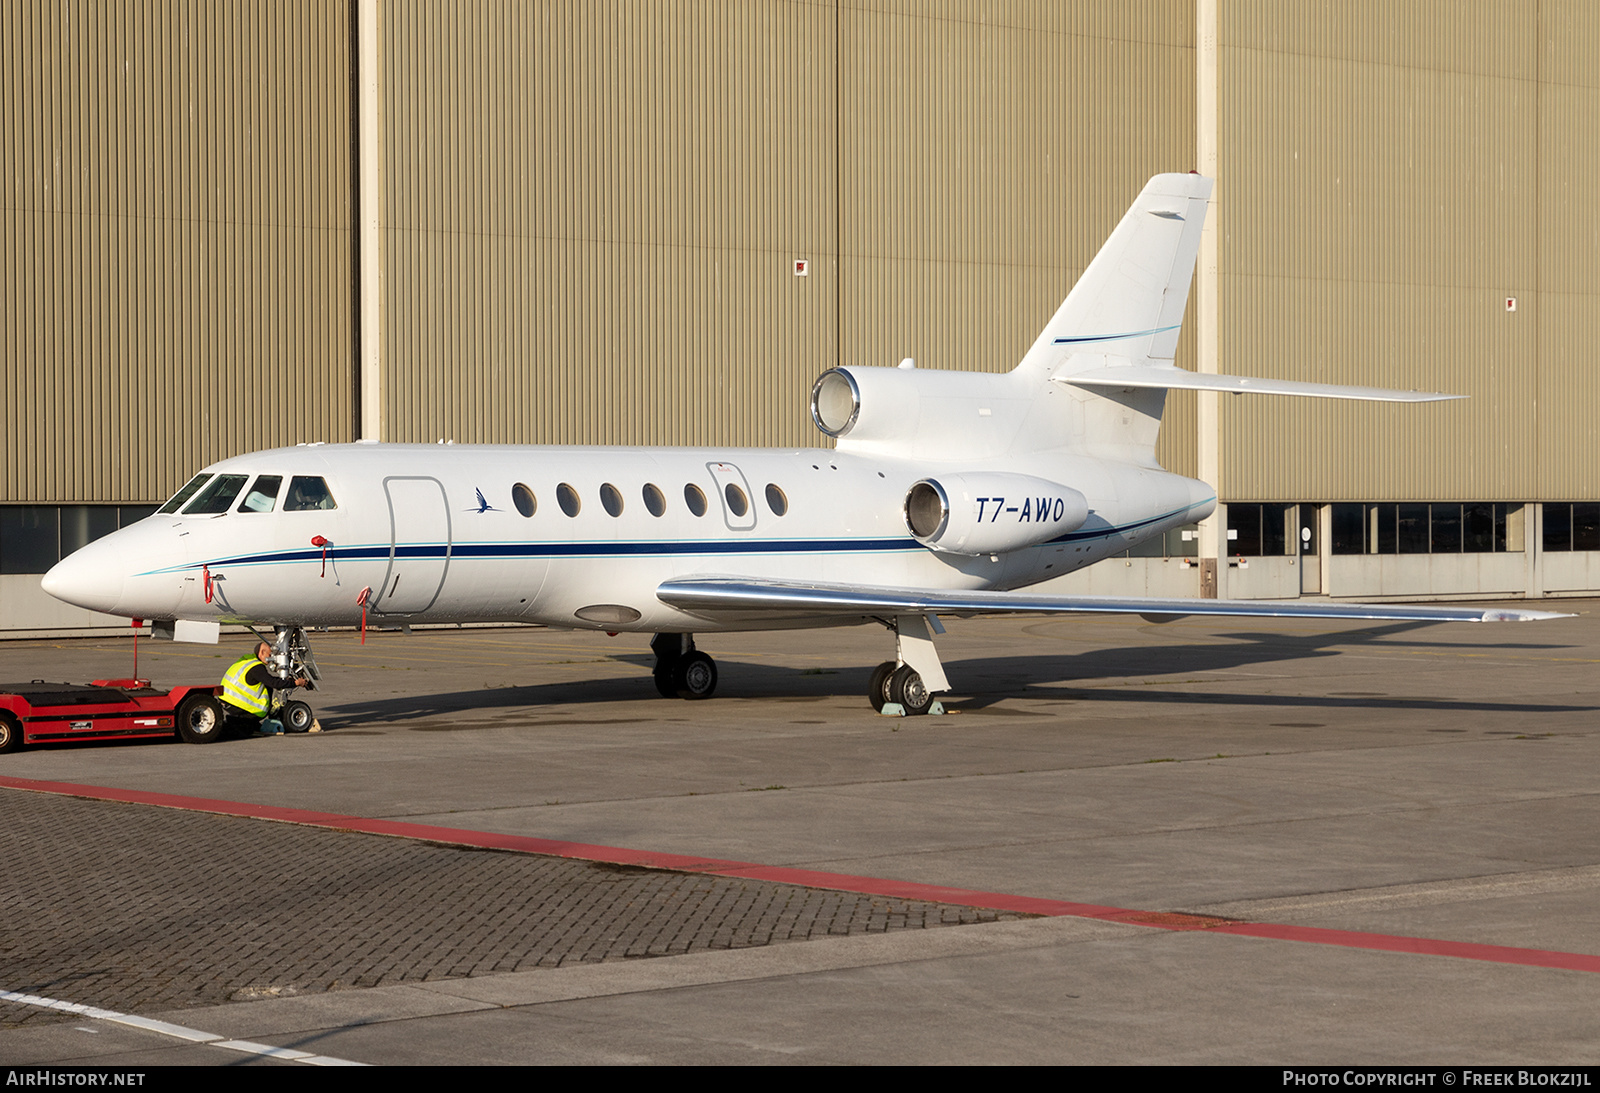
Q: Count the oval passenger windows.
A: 7